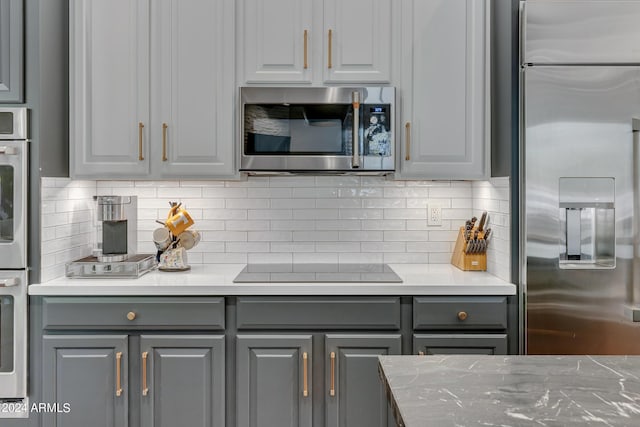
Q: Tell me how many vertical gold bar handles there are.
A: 9